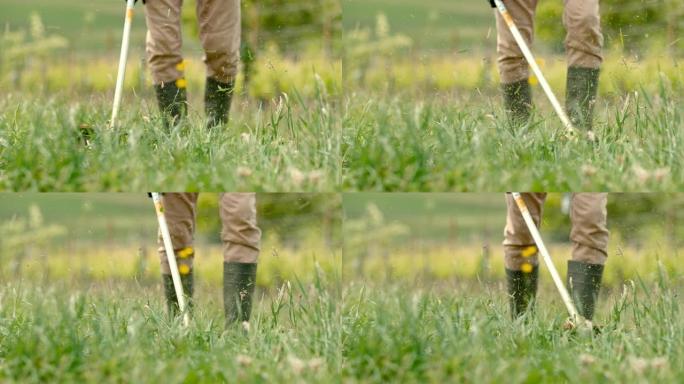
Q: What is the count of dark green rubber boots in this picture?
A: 8